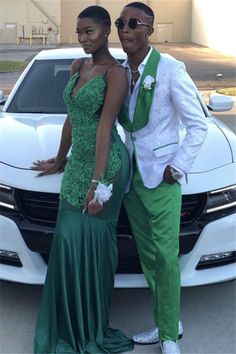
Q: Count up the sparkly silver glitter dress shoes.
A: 2